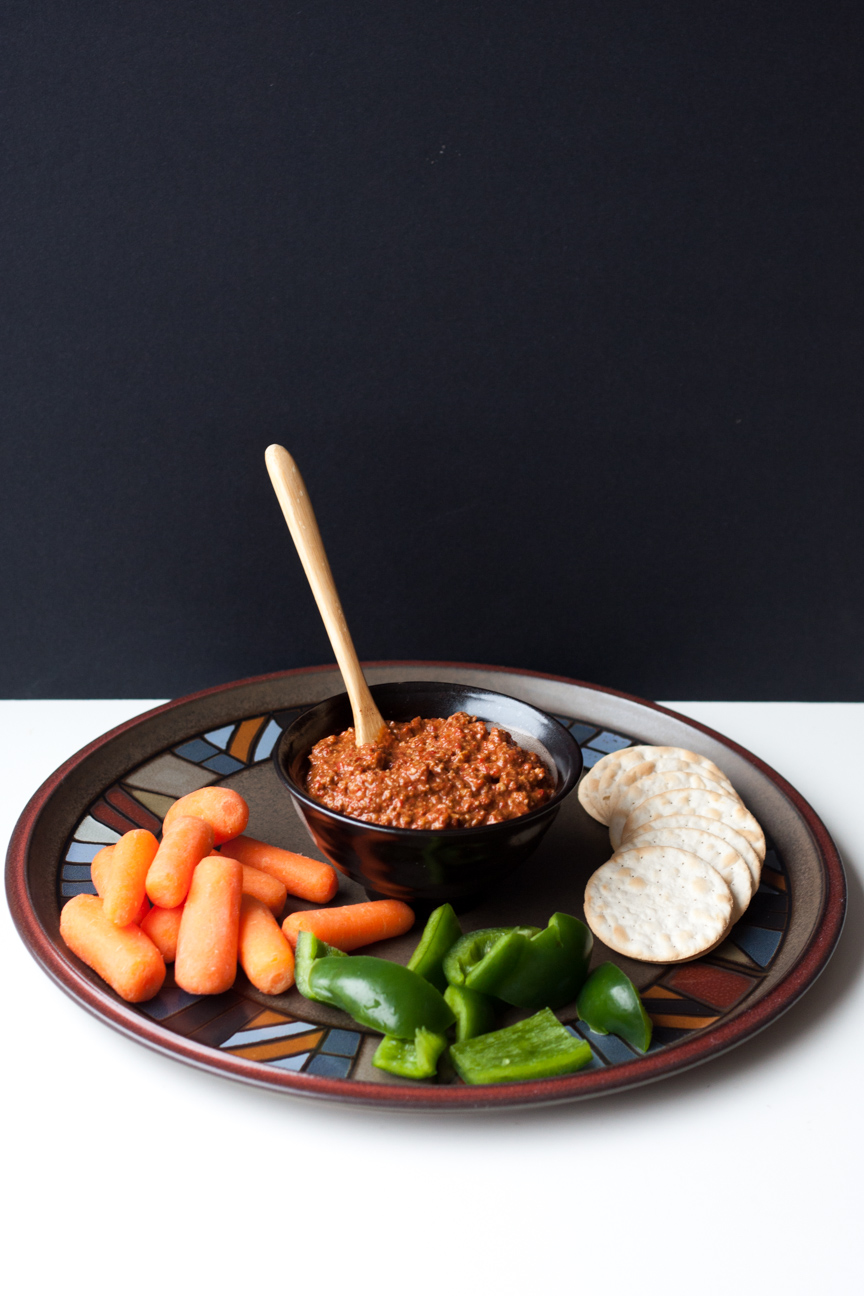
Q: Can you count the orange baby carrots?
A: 11